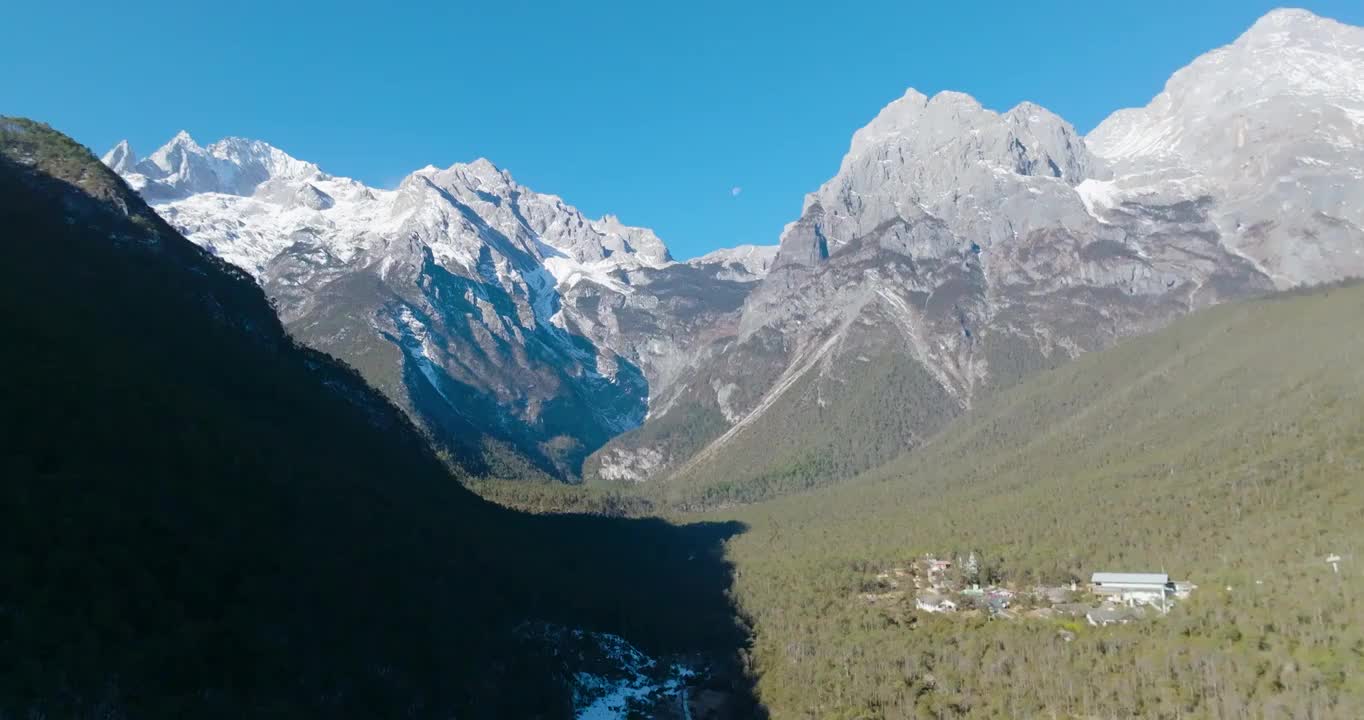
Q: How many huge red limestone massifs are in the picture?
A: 0